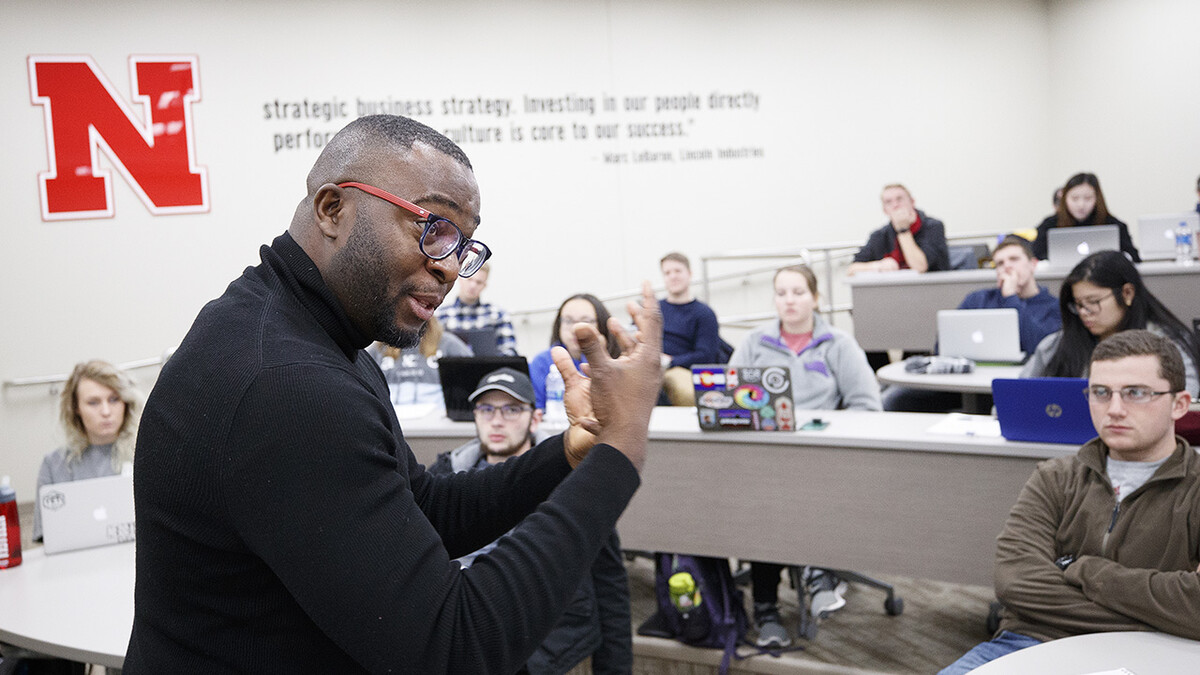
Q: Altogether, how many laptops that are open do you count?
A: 8